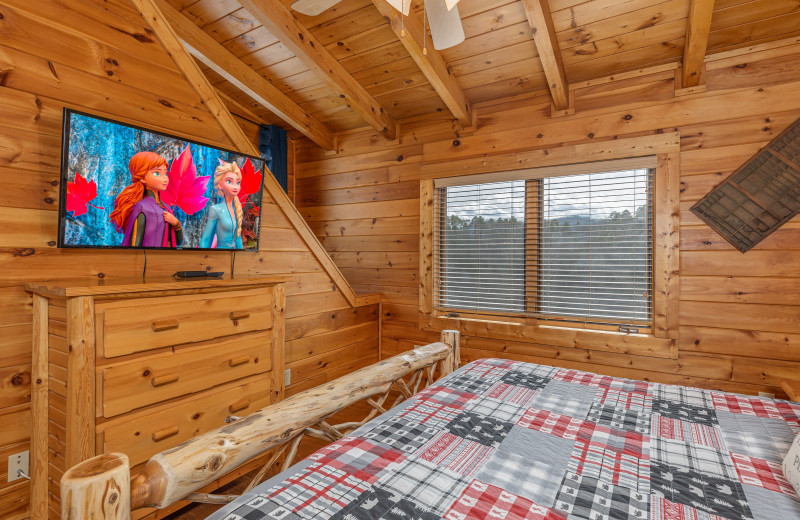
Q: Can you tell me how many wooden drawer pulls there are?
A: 6